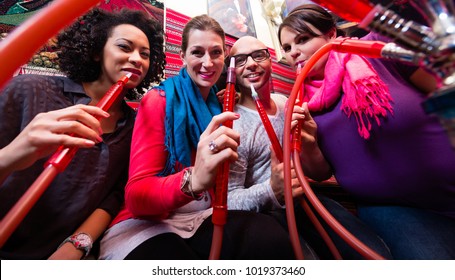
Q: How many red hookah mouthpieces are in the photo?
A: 4